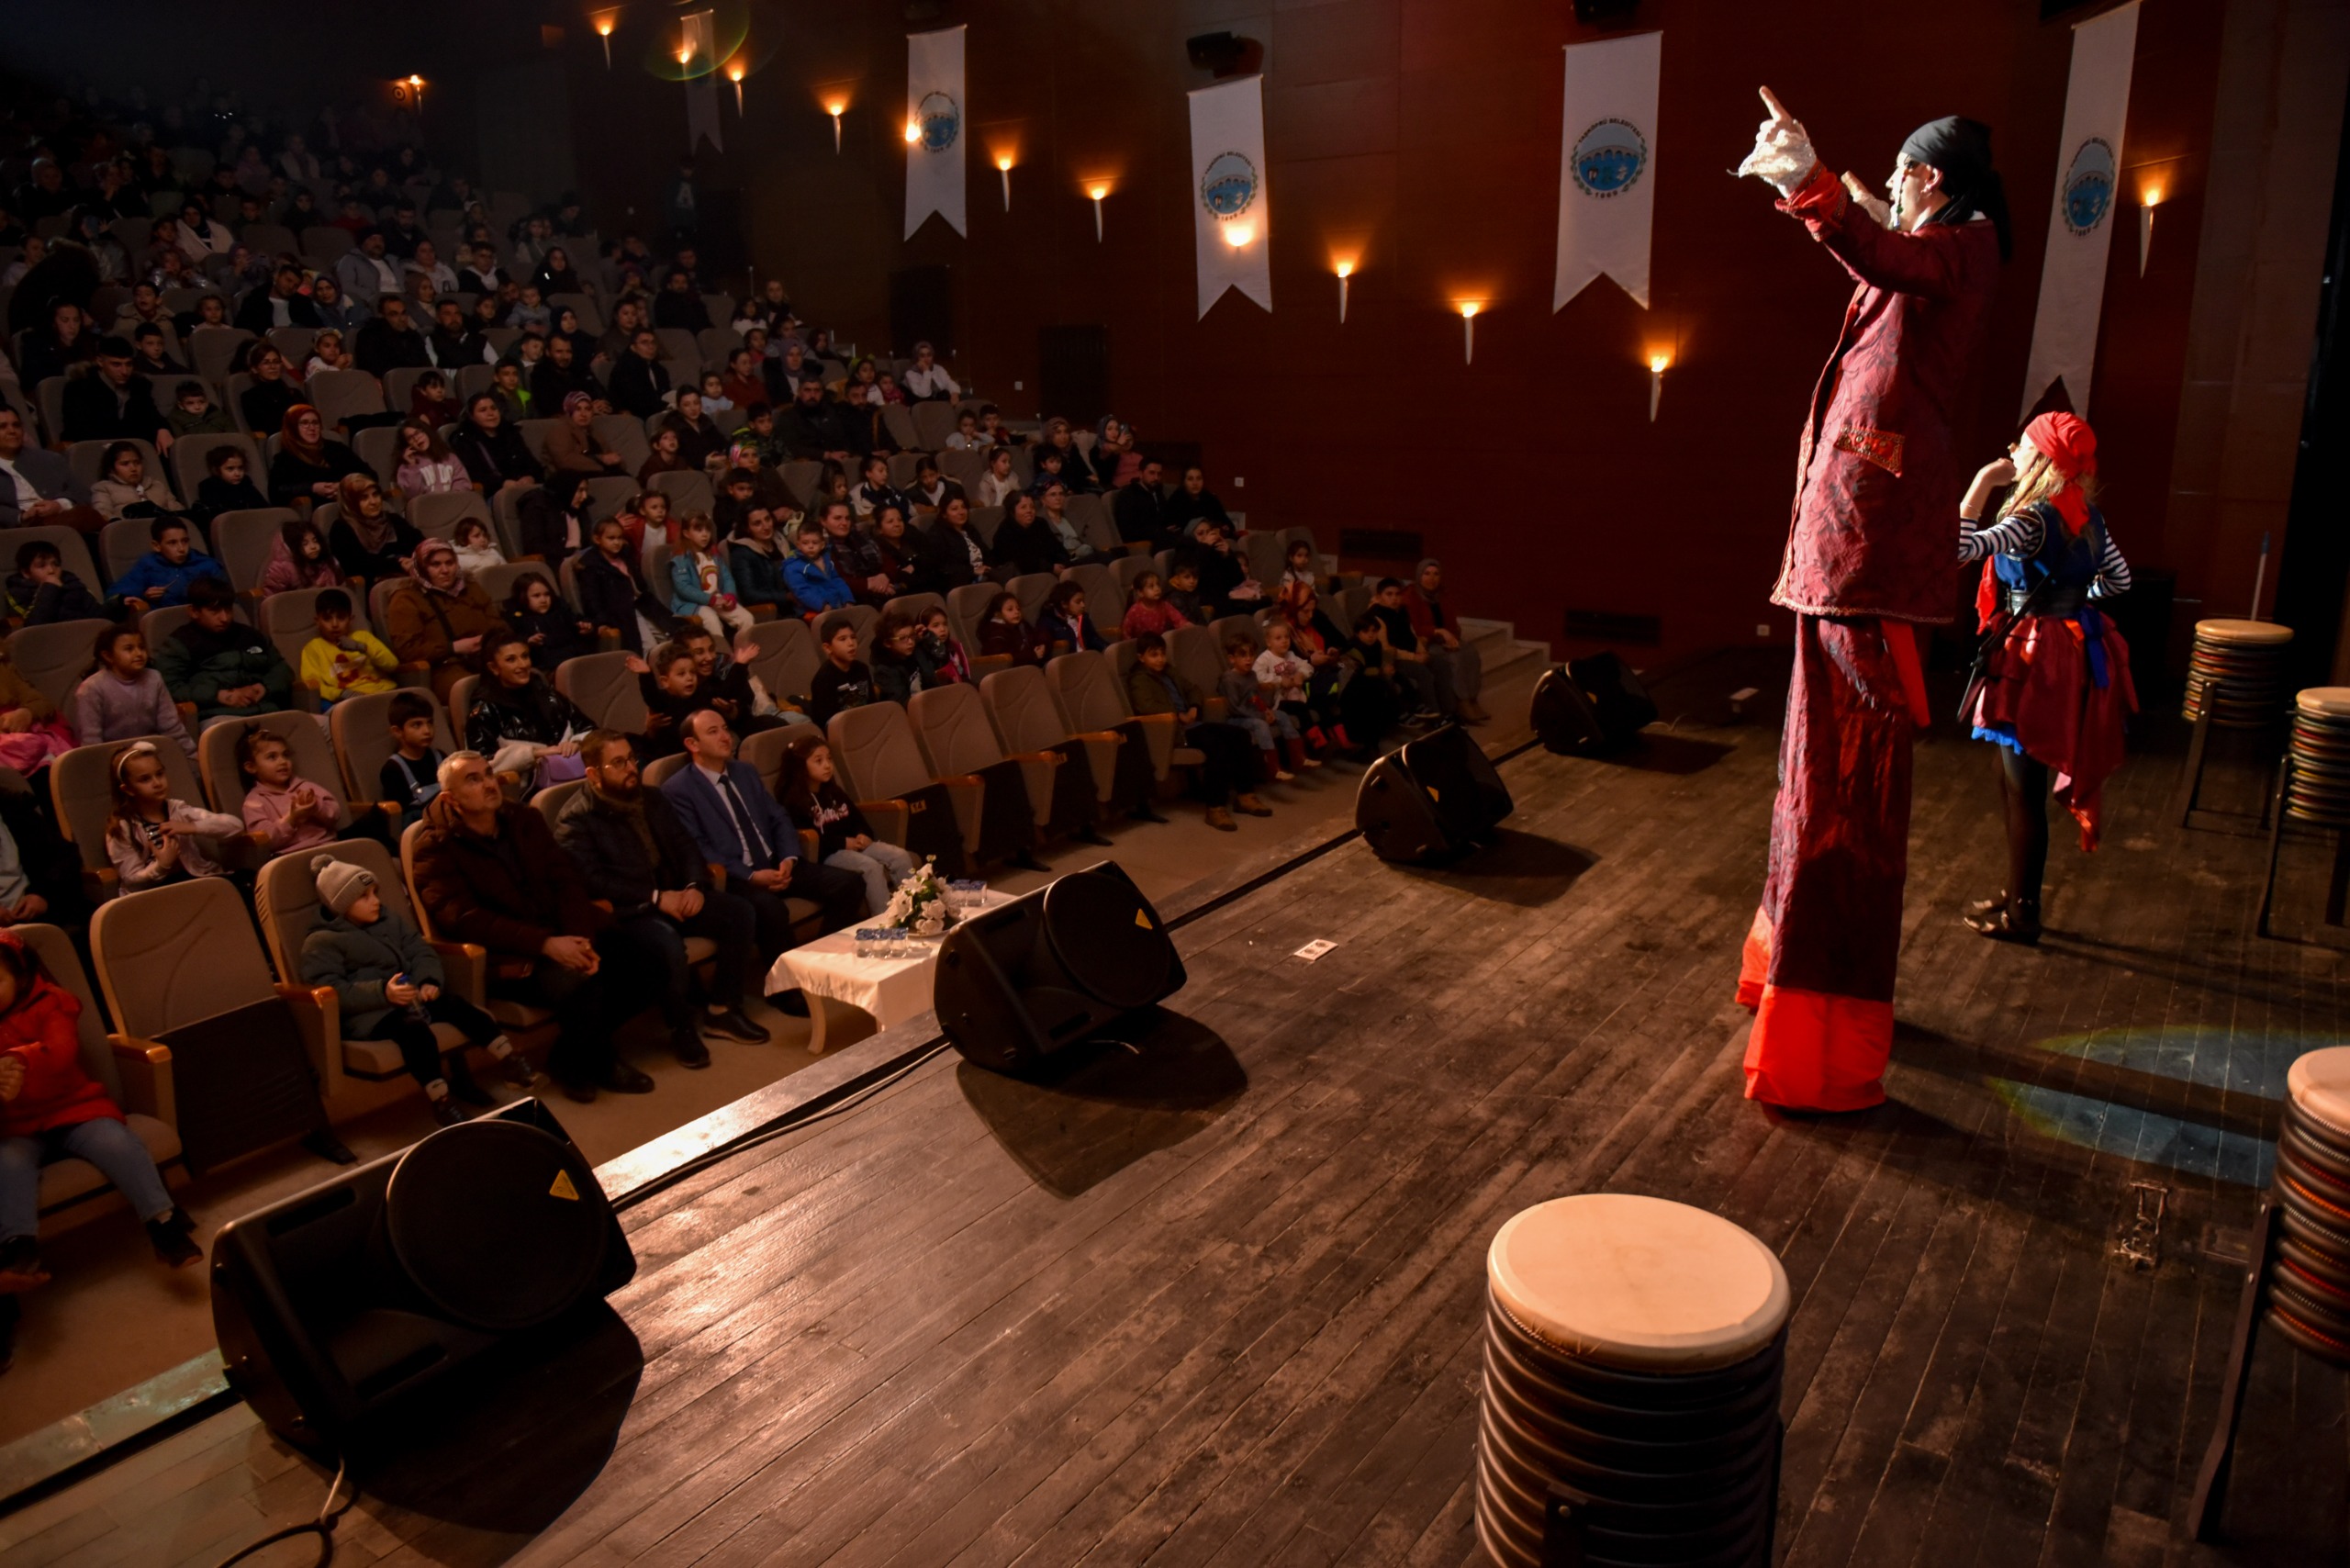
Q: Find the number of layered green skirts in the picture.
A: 0